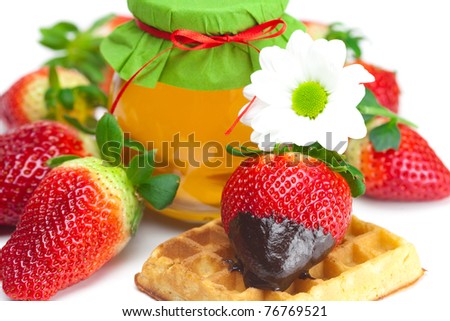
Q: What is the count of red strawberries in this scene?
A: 8